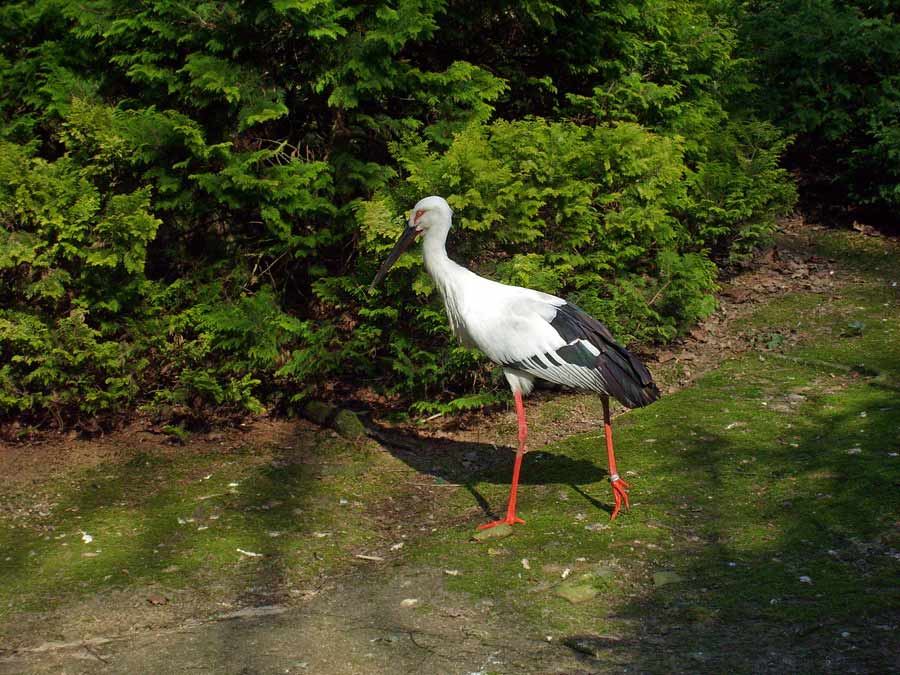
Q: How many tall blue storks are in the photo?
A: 0